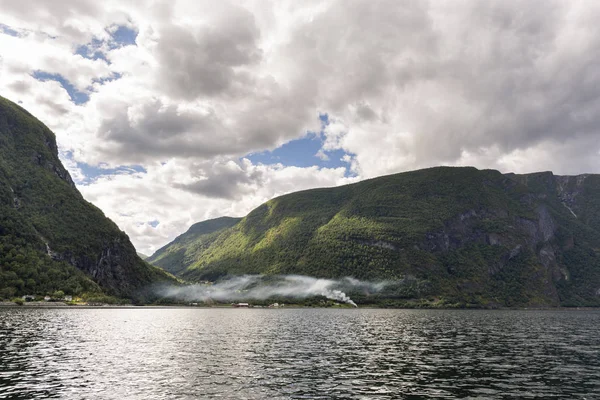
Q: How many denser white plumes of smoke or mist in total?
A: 1